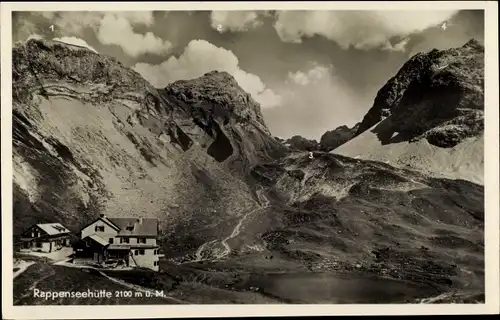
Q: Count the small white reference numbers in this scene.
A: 4